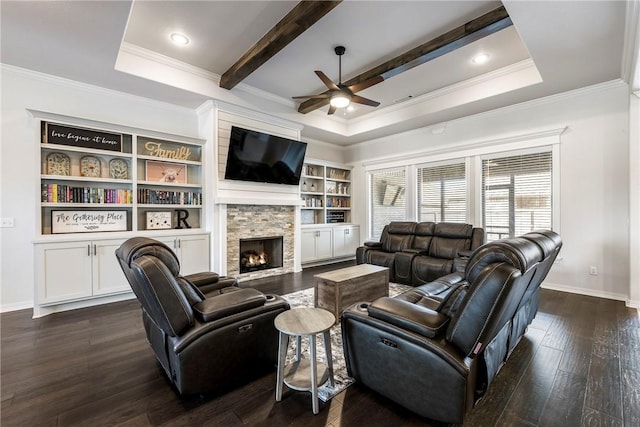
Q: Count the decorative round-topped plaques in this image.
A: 3